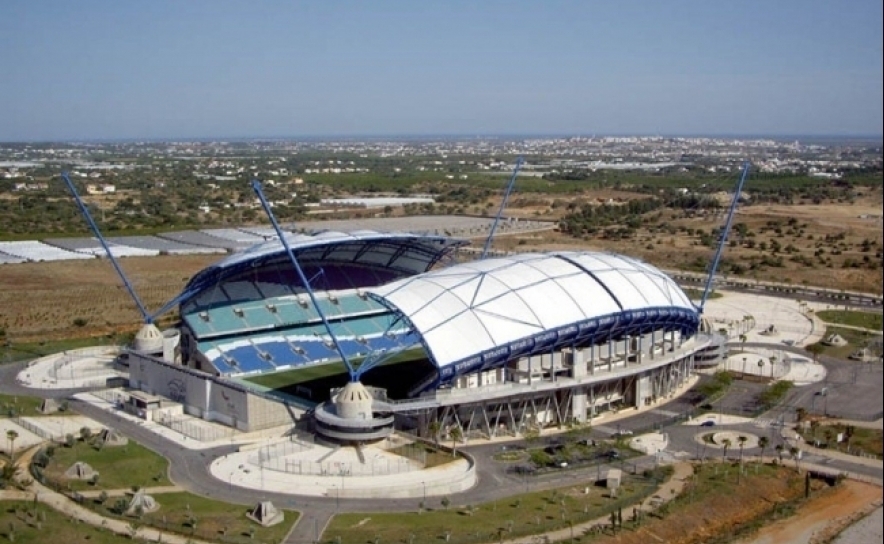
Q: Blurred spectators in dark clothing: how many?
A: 0